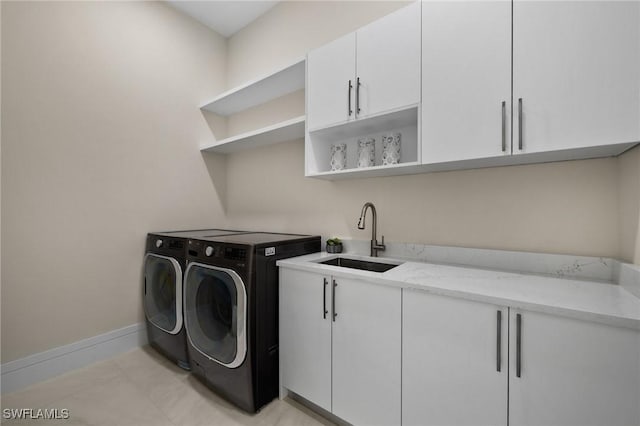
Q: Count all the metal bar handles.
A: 8